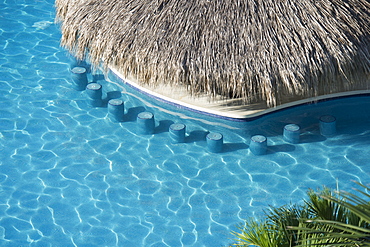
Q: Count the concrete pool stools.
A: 9